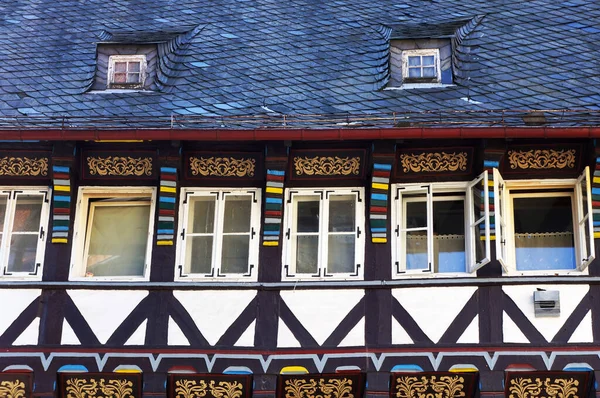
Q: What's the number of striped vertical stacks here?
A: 6